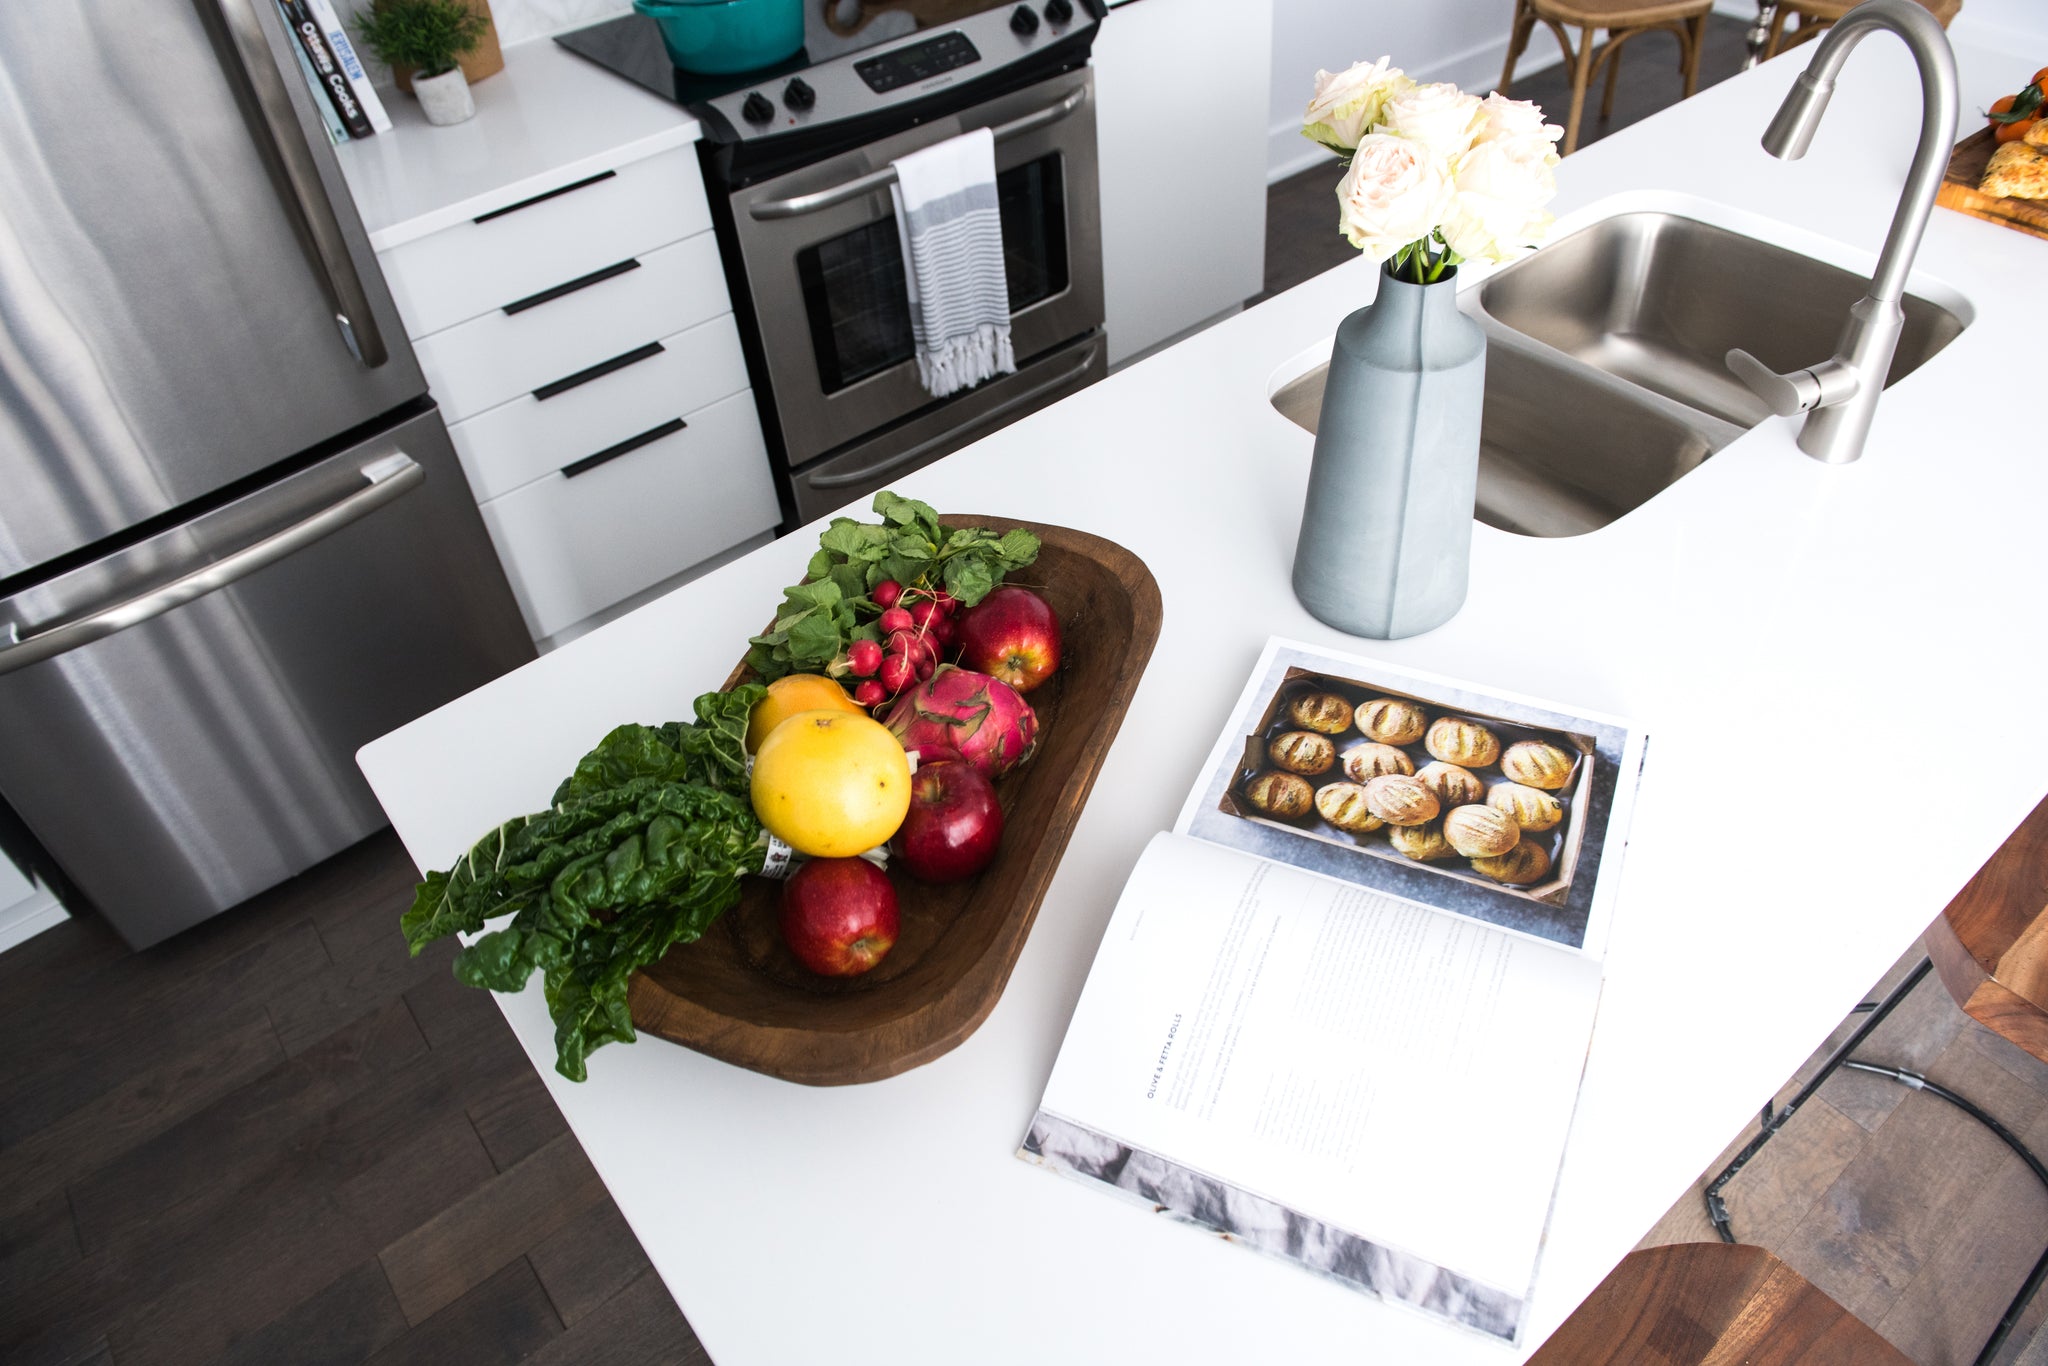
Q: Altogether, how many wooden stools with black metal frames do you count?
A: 2